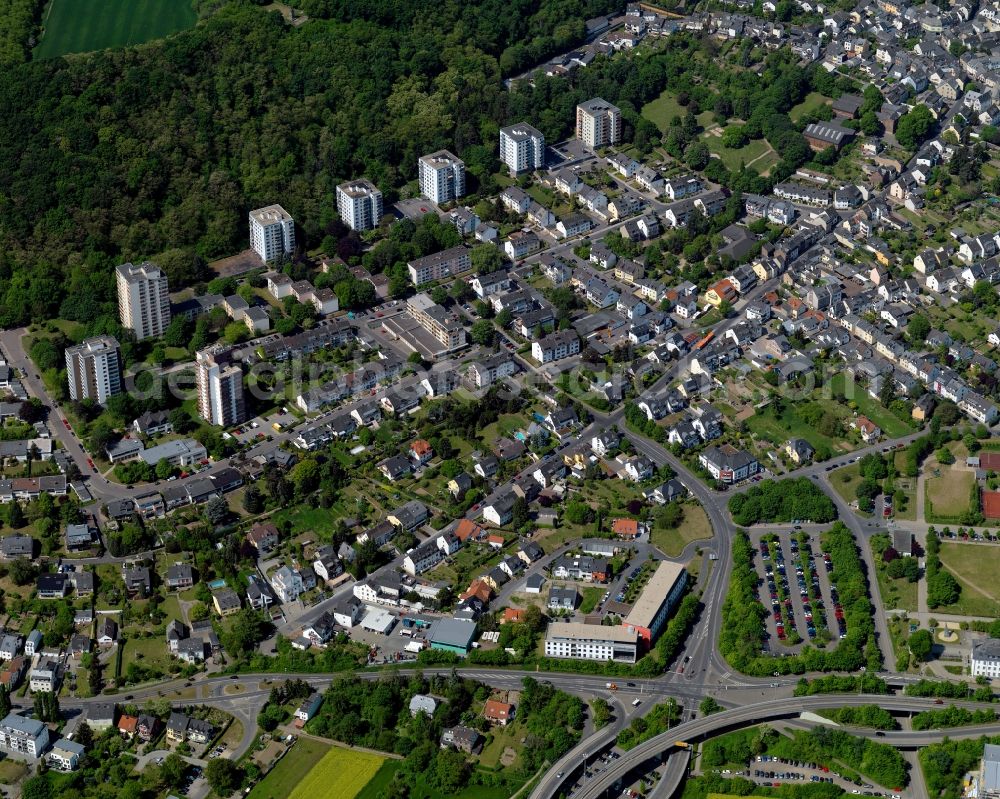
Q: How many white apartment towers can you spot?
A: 8